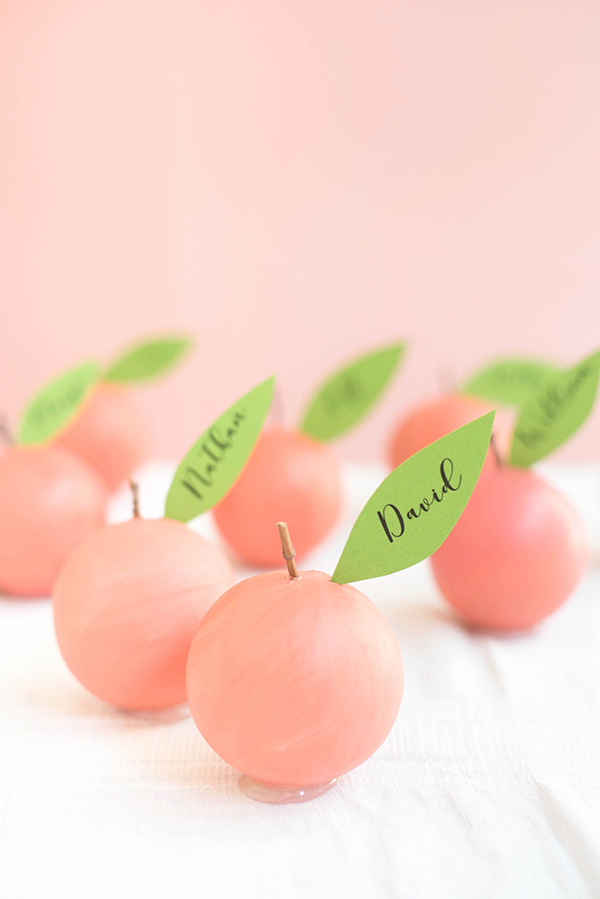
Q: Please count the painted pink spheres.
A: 7